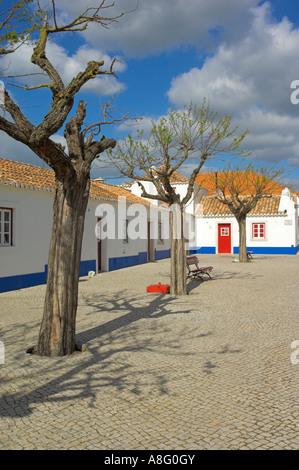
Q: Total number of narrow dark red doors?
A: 2